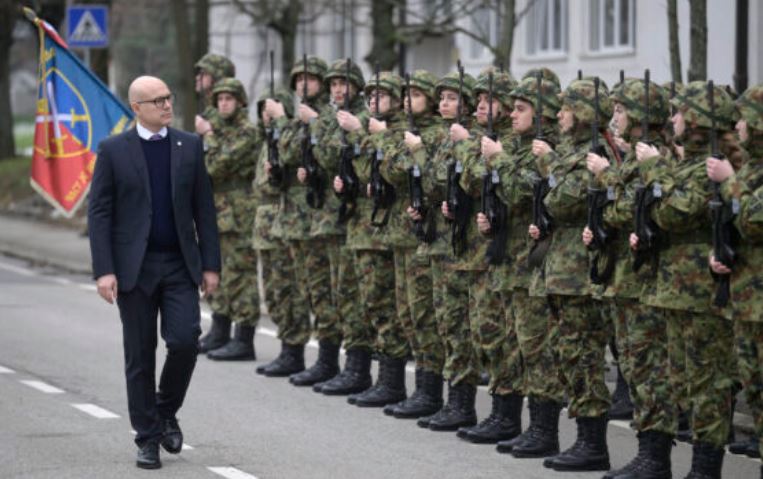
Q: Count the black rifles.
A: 11